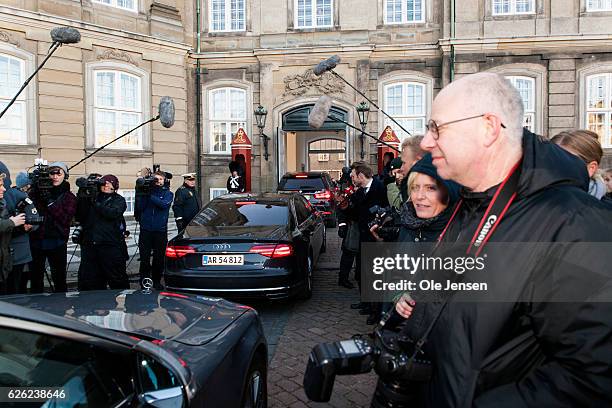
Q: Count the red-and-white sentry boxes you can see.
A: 2